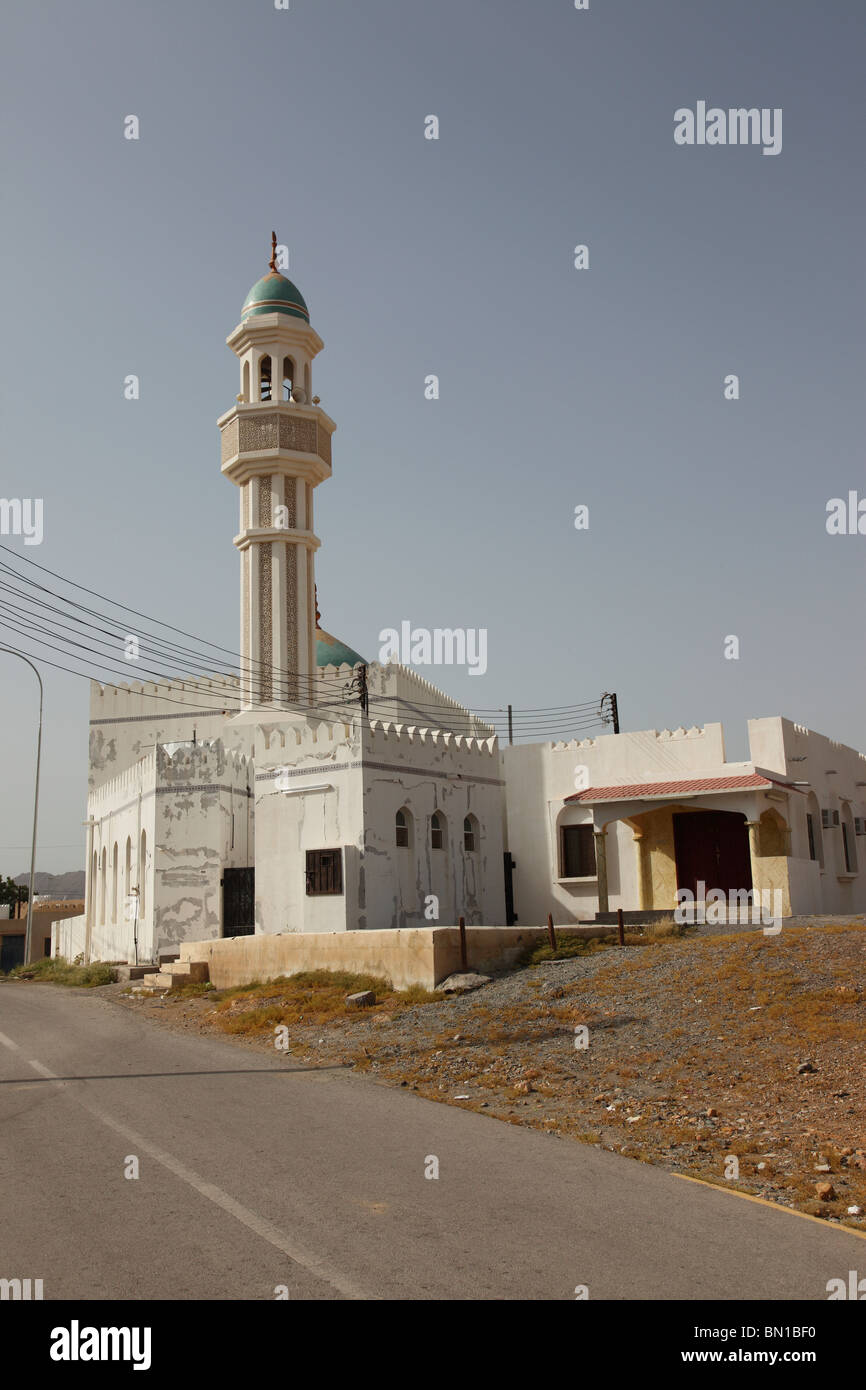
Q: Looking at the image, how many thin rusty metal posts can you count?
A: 3